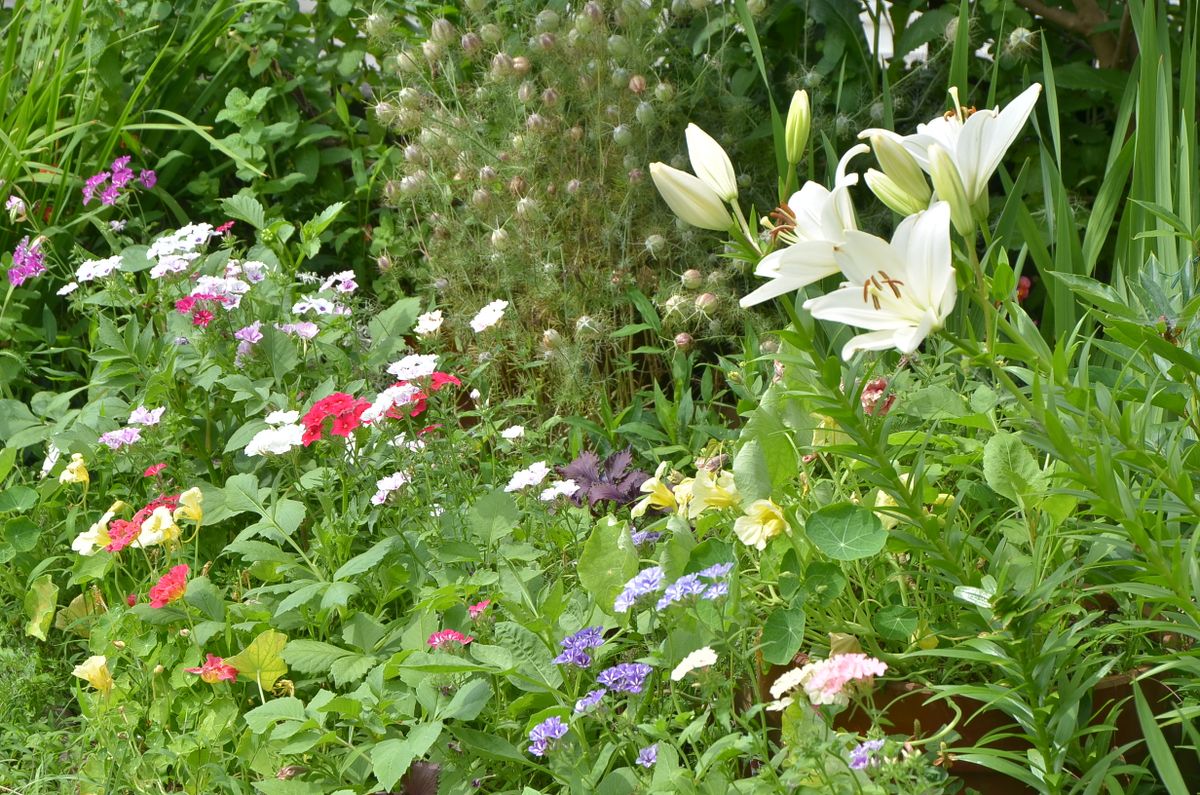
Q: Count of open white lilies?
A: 3